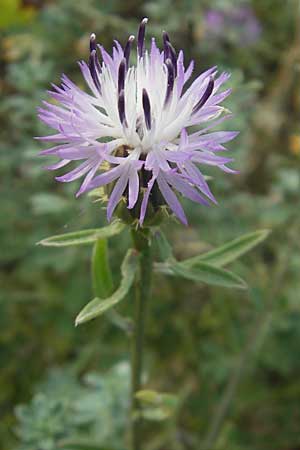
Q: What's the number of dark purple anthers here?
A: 11